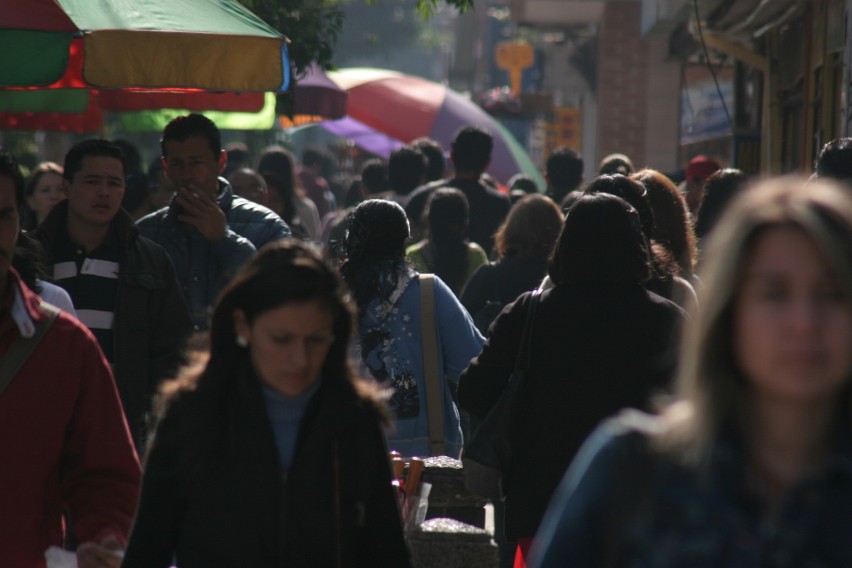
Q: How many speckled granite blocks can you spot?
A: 2